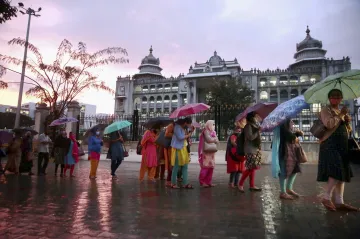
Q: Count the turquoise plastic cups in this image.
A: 0